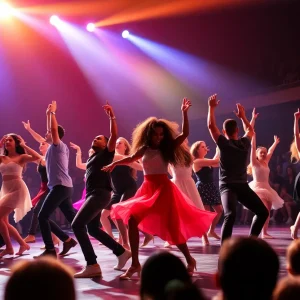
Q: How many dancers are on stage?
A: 12